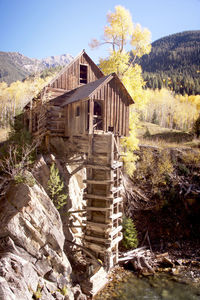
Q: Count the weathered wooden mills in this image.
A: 1